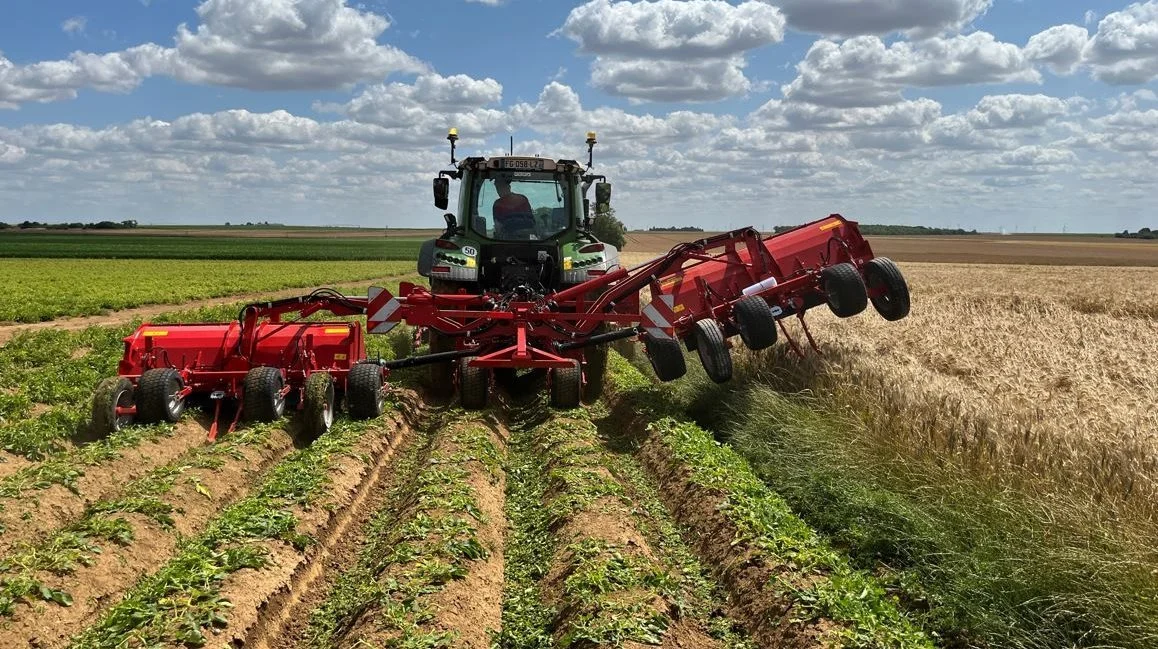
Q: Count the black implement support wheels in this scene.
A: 12